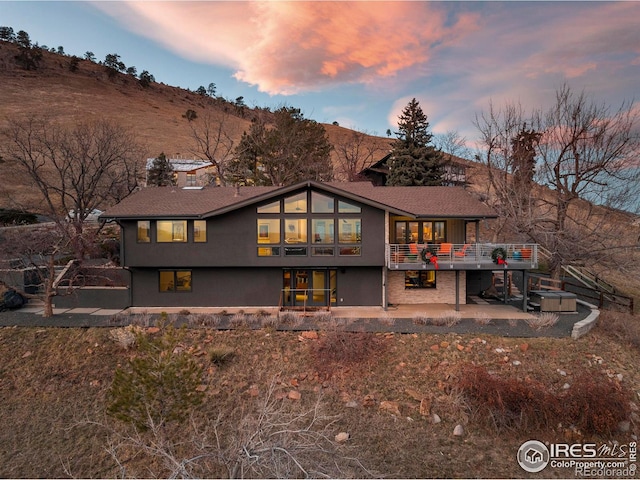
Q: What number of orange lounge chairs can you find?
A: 3